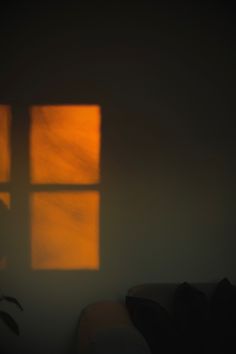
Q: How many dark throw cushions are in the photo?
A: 3